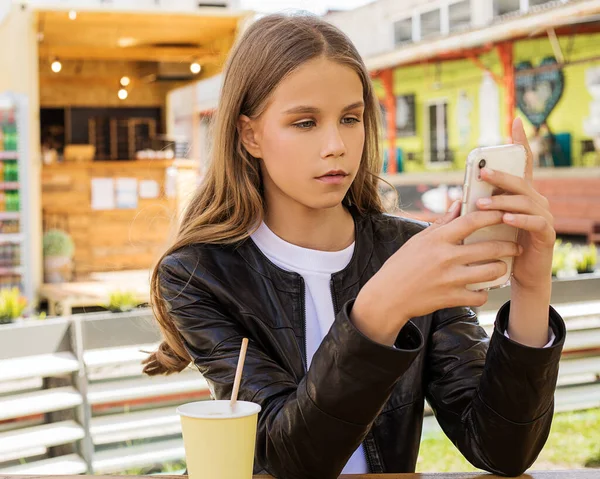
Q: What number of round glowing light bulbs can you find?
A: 5